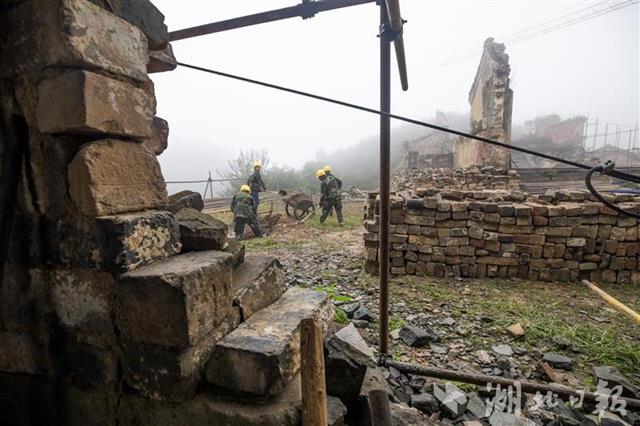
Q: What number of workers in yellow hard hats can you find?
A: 4